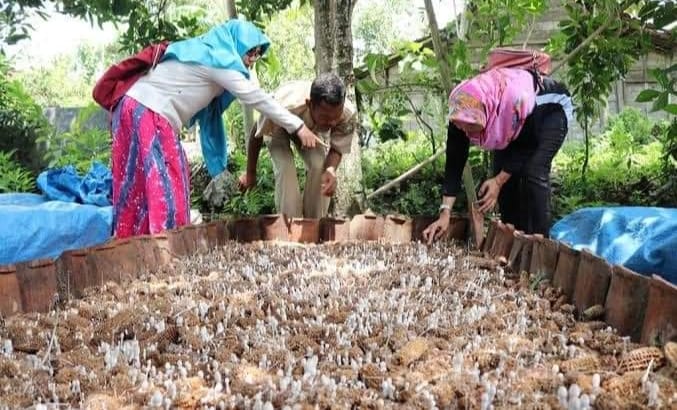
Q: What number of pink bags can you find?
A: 1